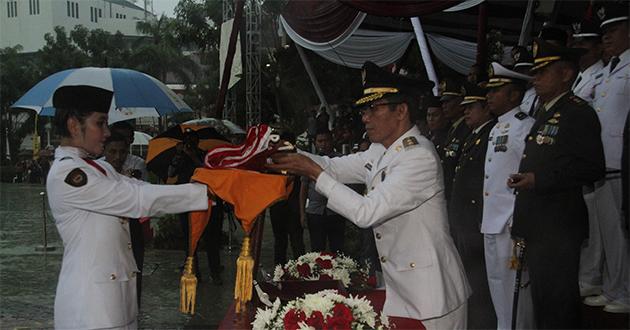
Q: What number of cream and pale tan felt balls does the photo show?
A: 0